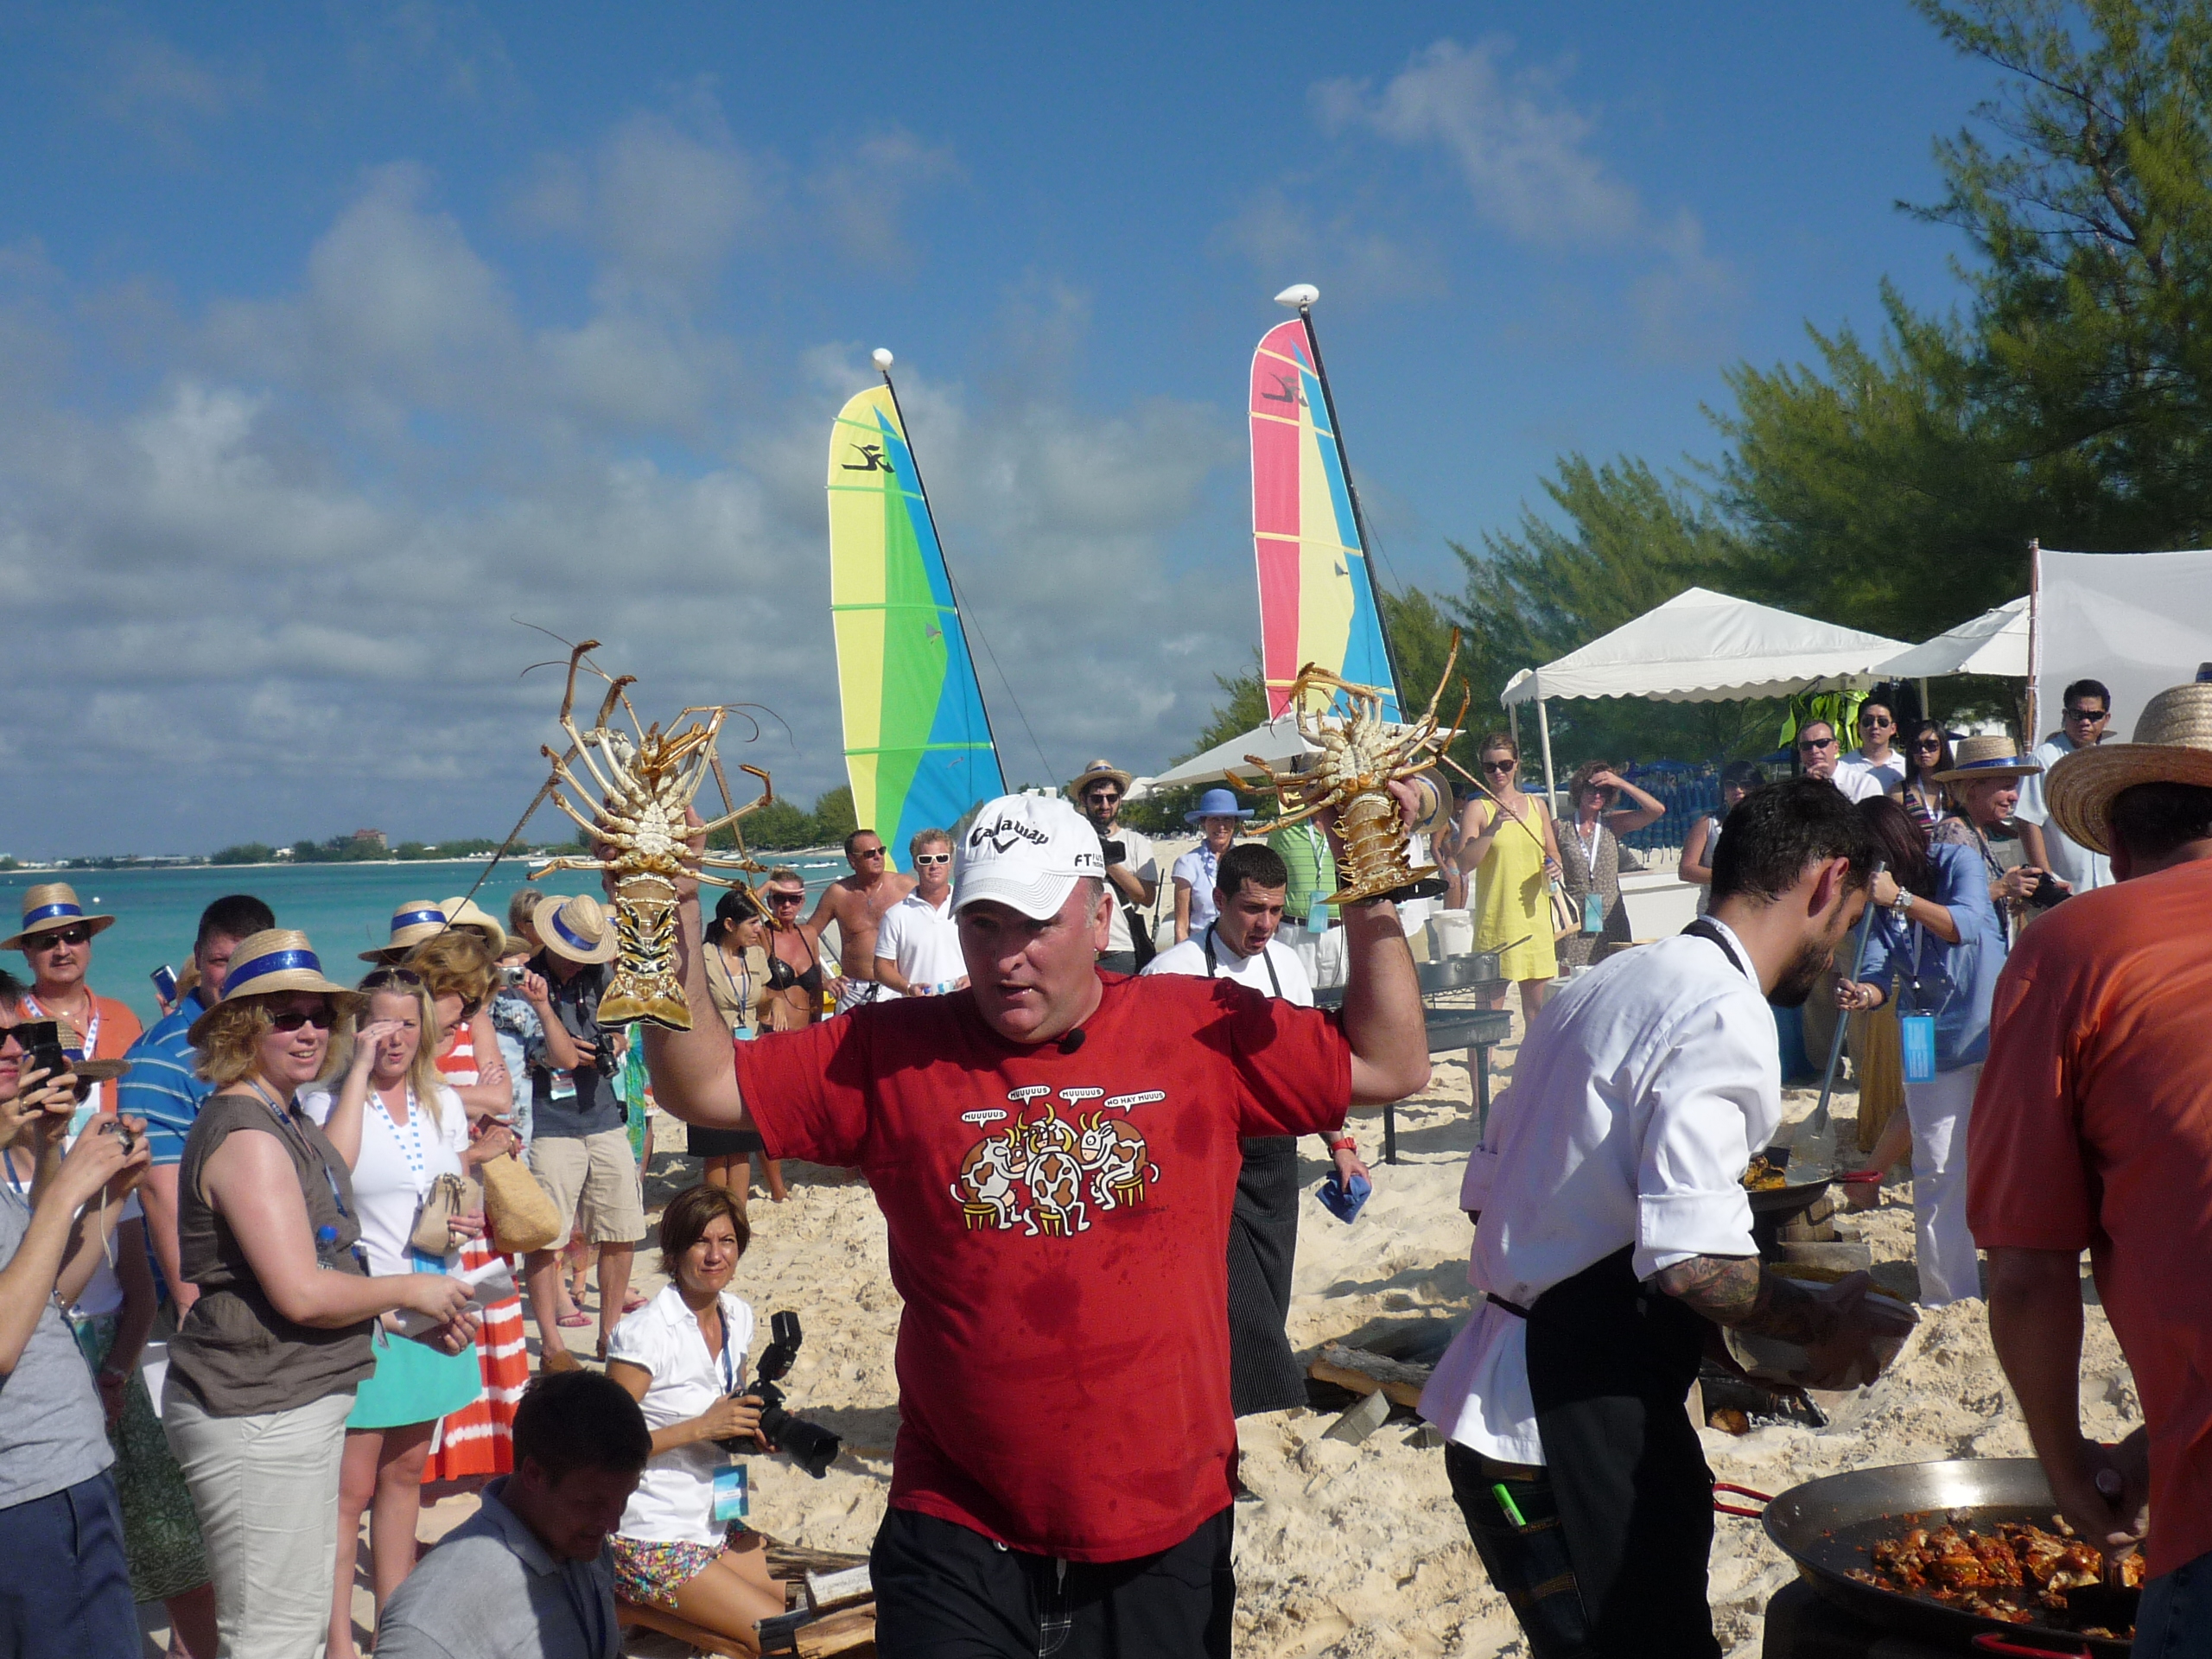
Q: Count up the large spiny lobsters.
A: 2